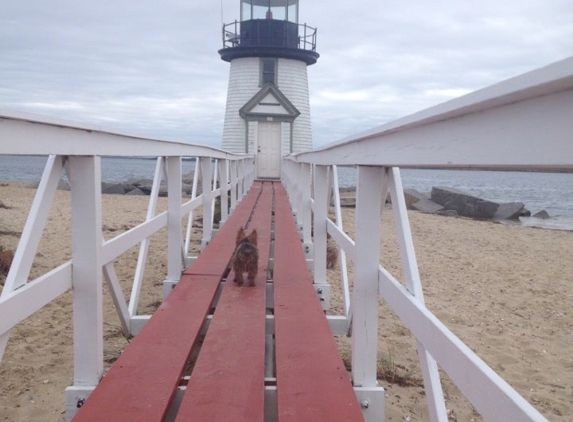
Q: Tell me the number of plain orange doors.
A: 0